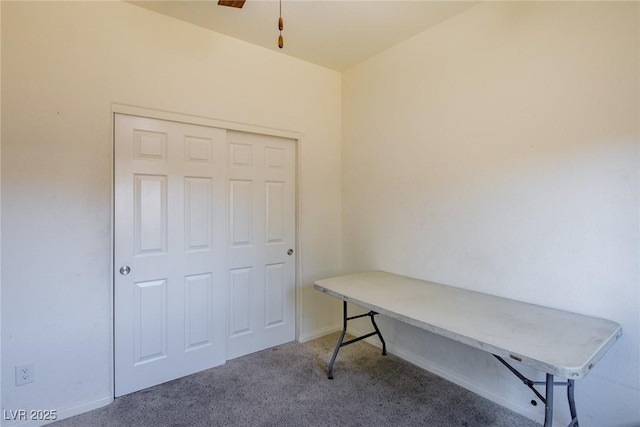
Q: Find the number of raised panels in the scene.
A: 12